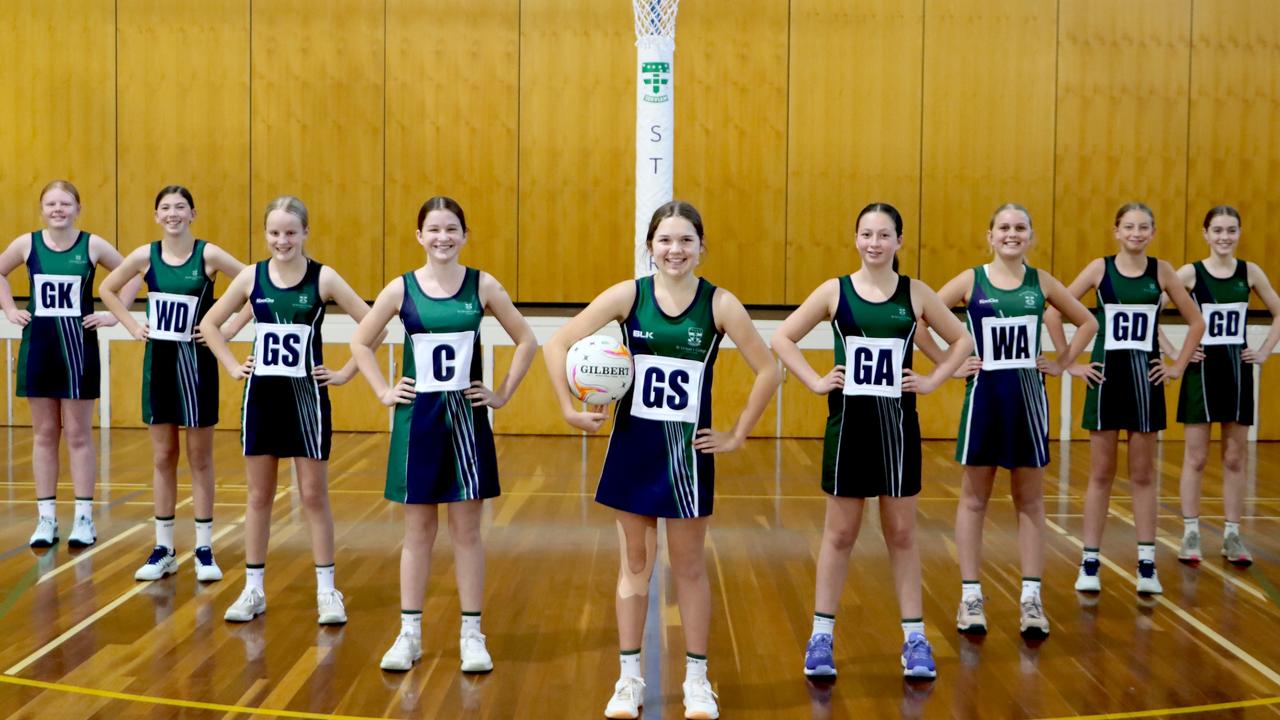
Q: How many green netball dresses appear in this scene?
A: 9